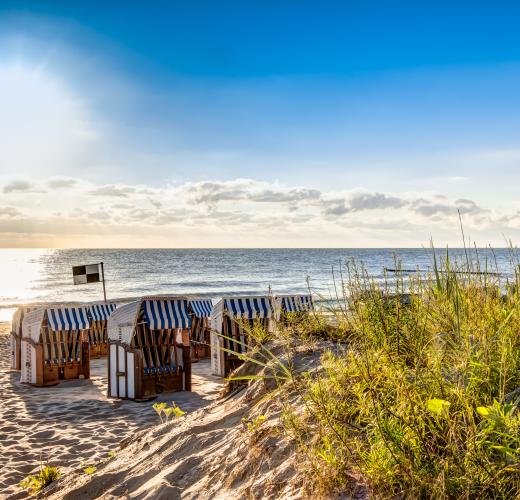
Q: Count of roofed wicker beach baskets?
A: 7